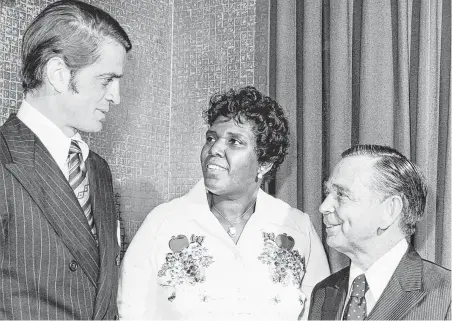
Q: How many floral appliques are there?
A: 2